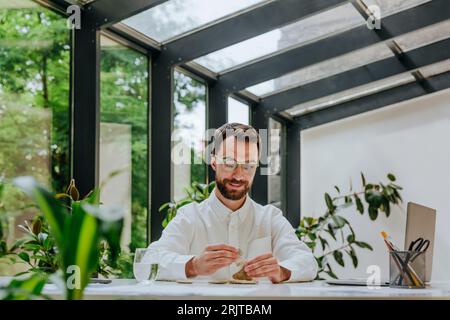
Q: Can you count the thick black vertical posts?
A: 5